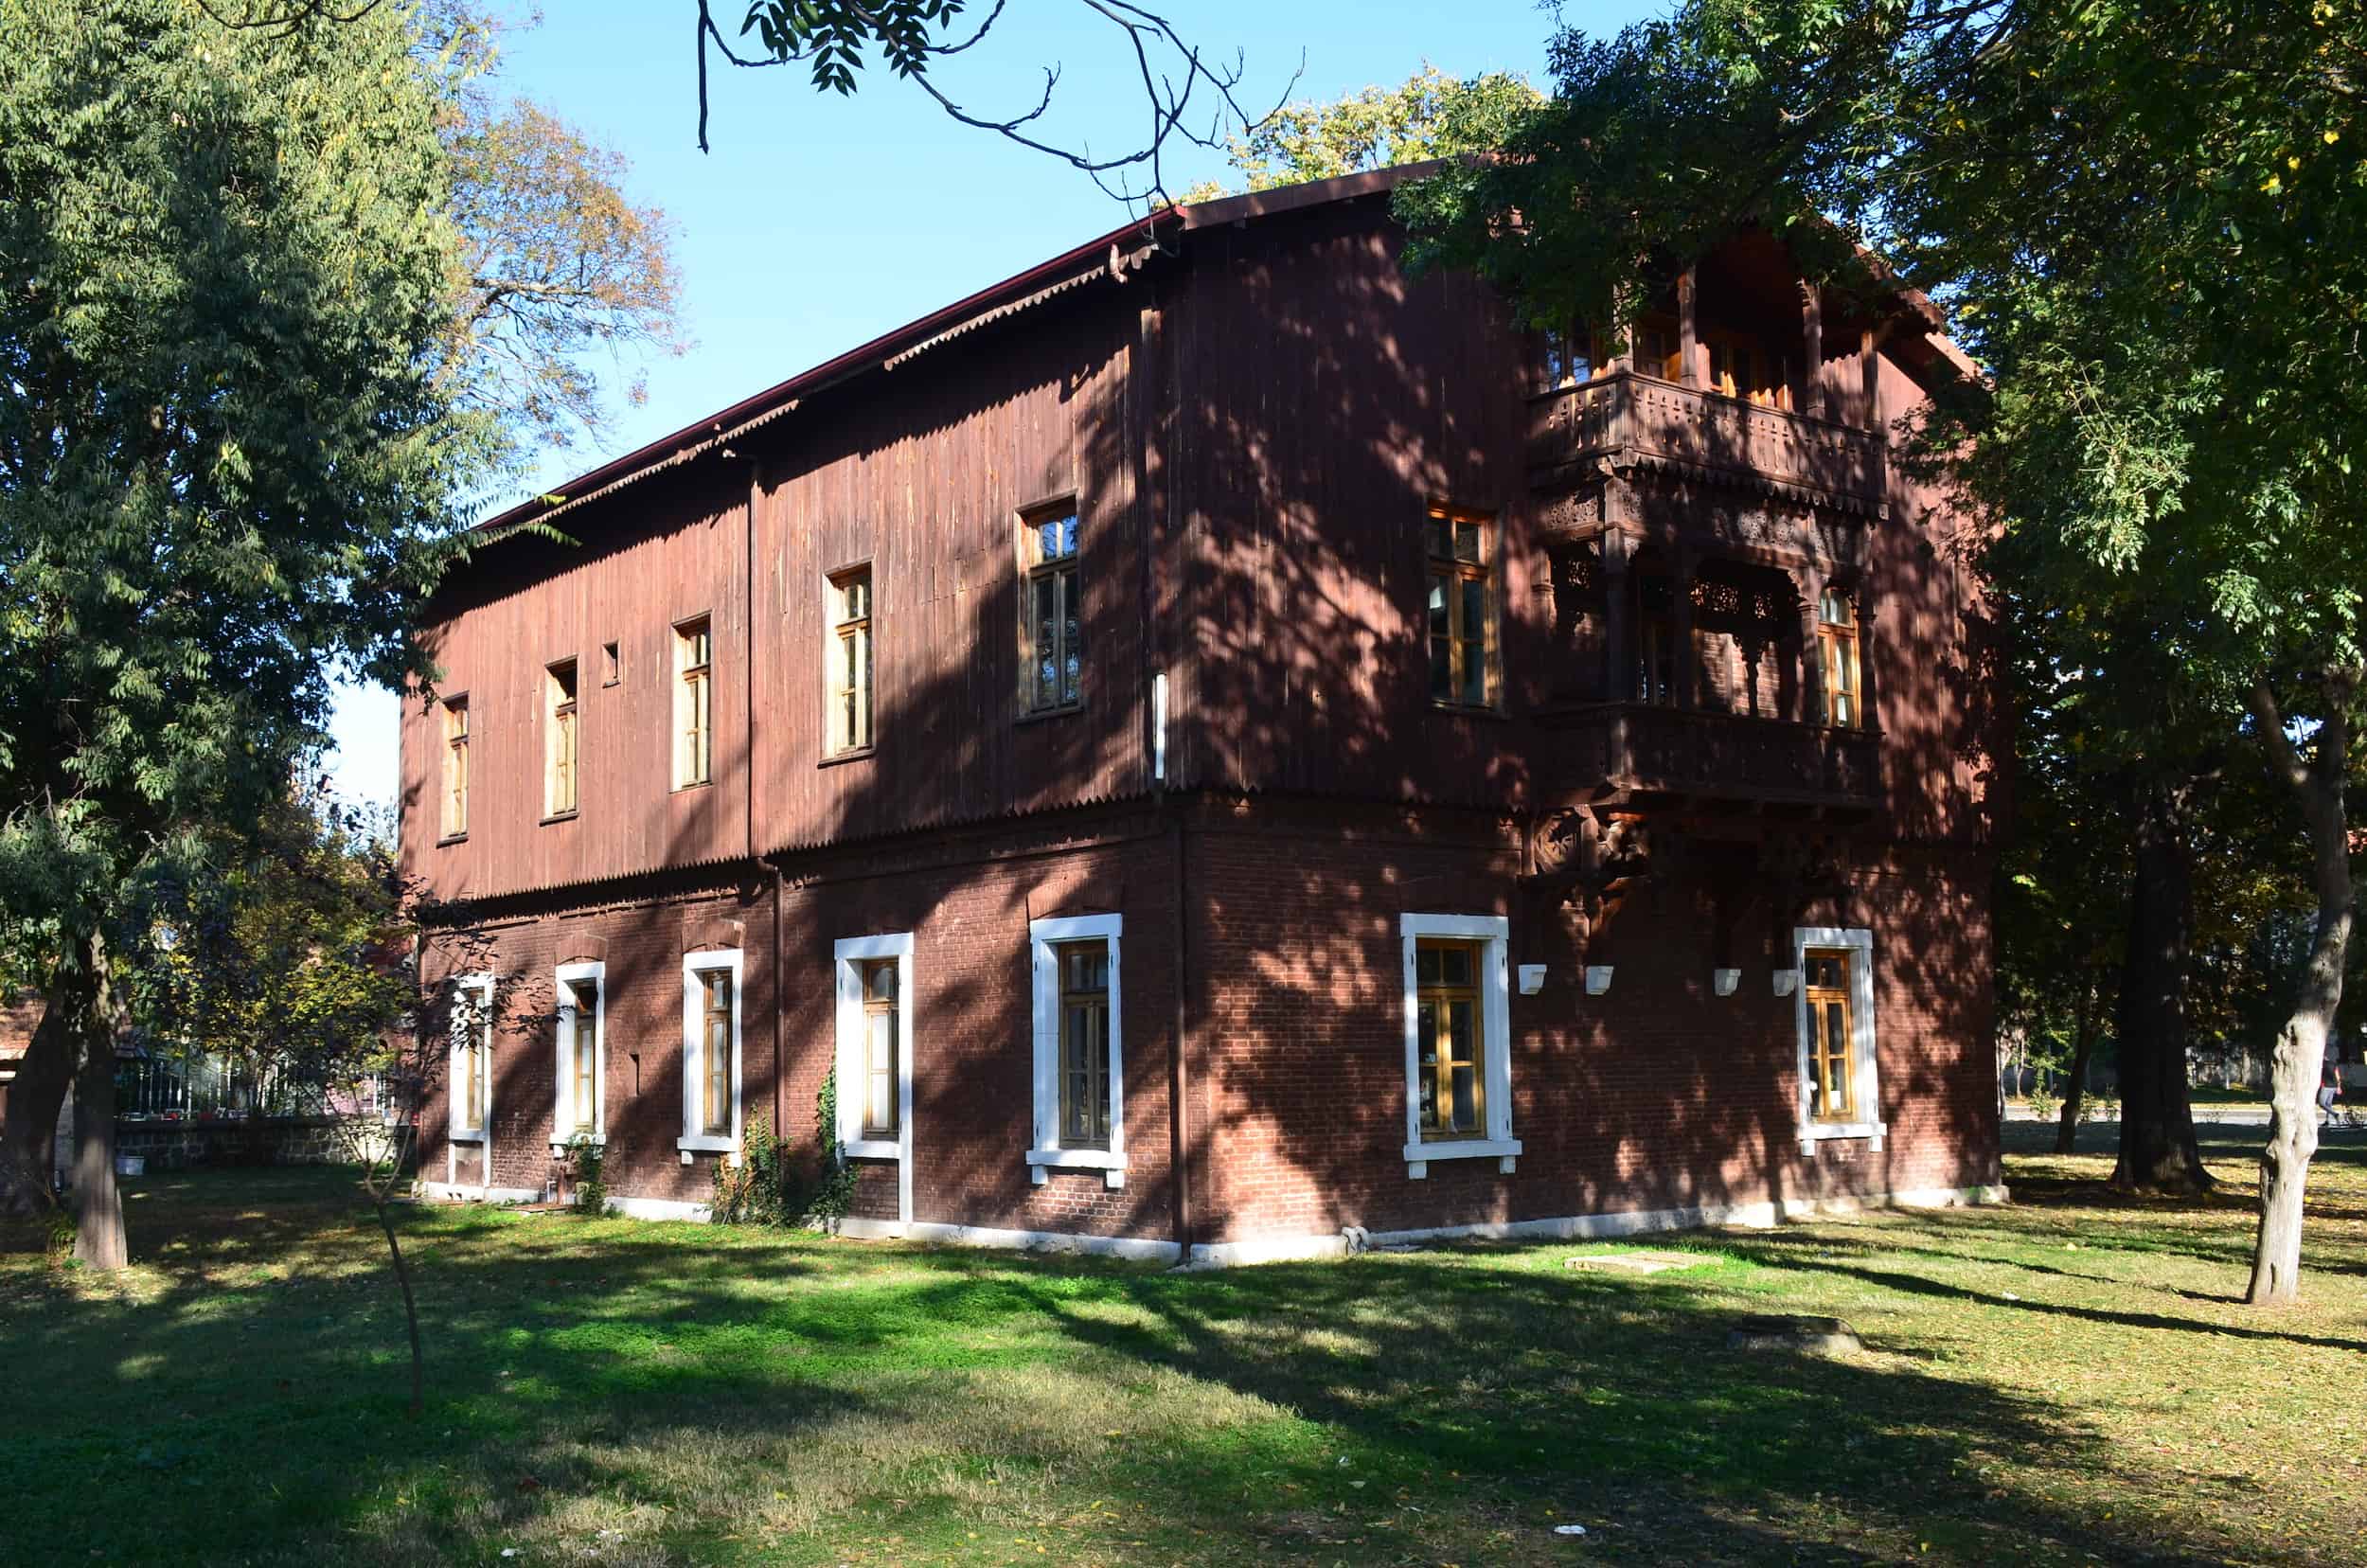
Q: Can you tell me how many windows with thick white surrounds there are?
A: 7